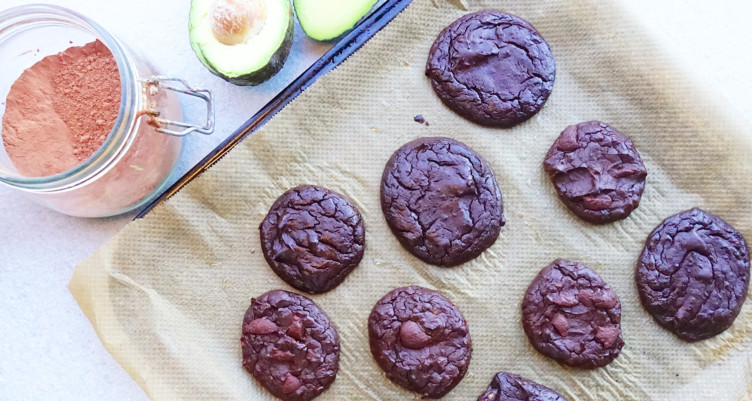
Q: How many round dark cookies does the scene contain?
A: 9